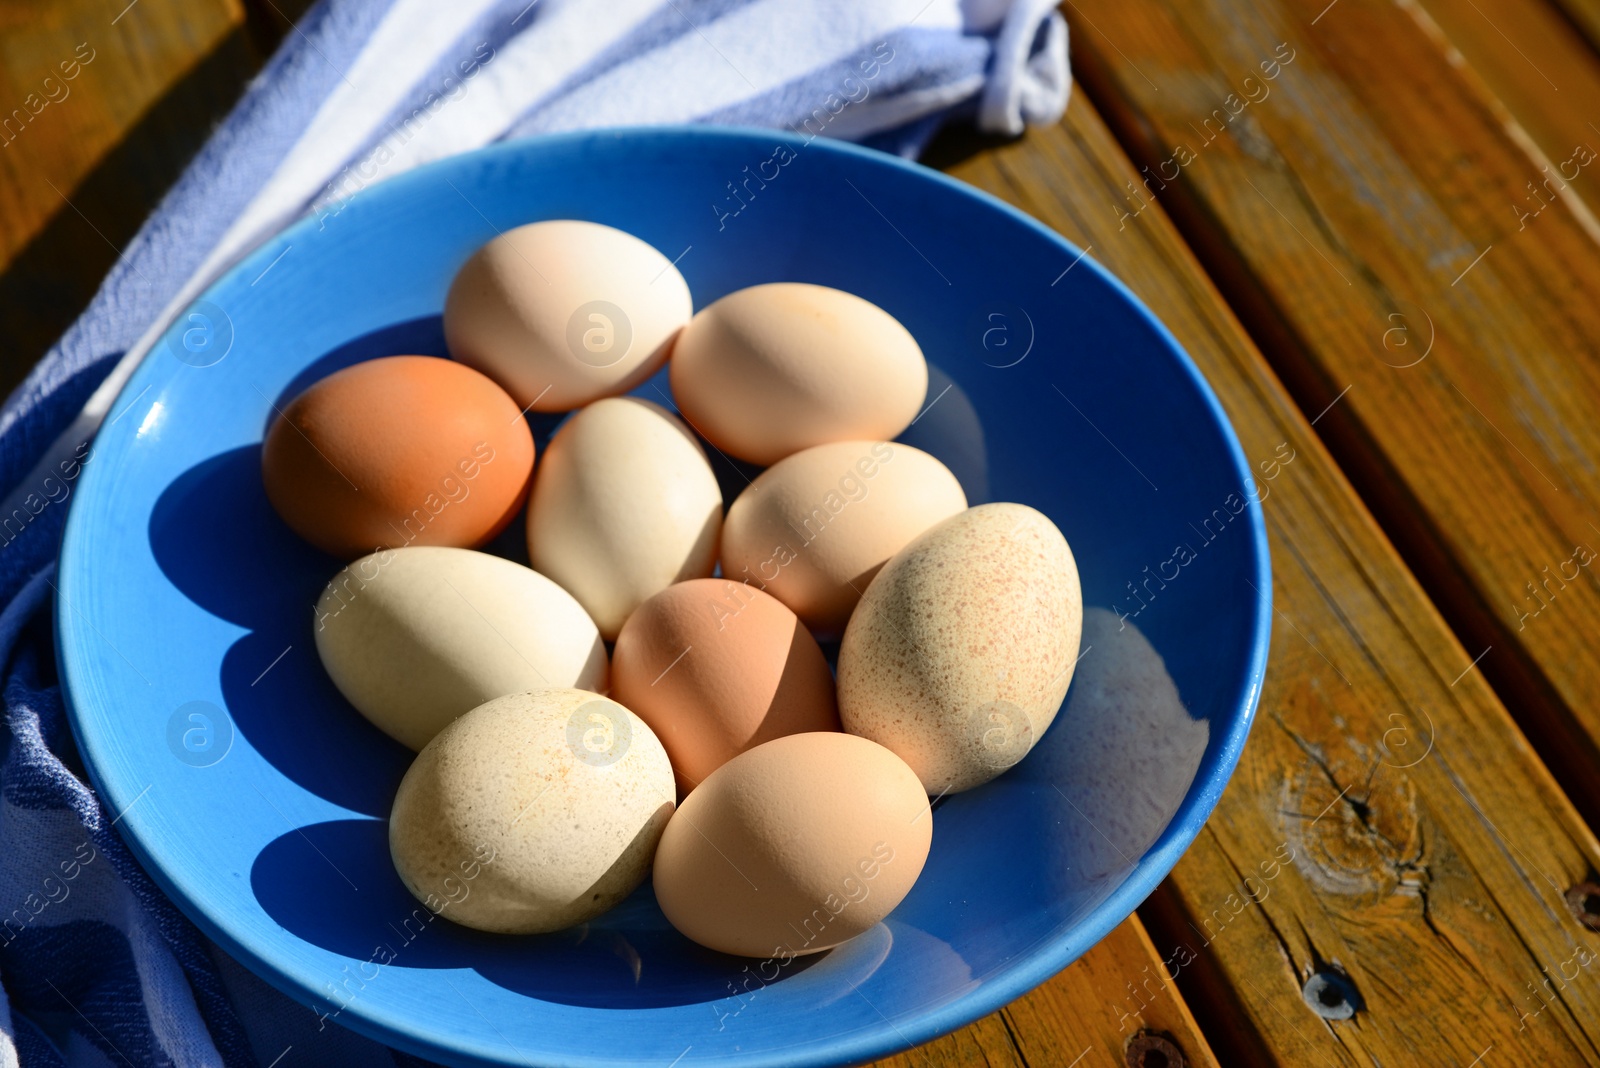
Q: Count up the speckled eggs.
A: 2